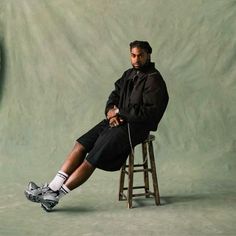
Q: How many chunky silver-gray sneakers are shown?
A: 2